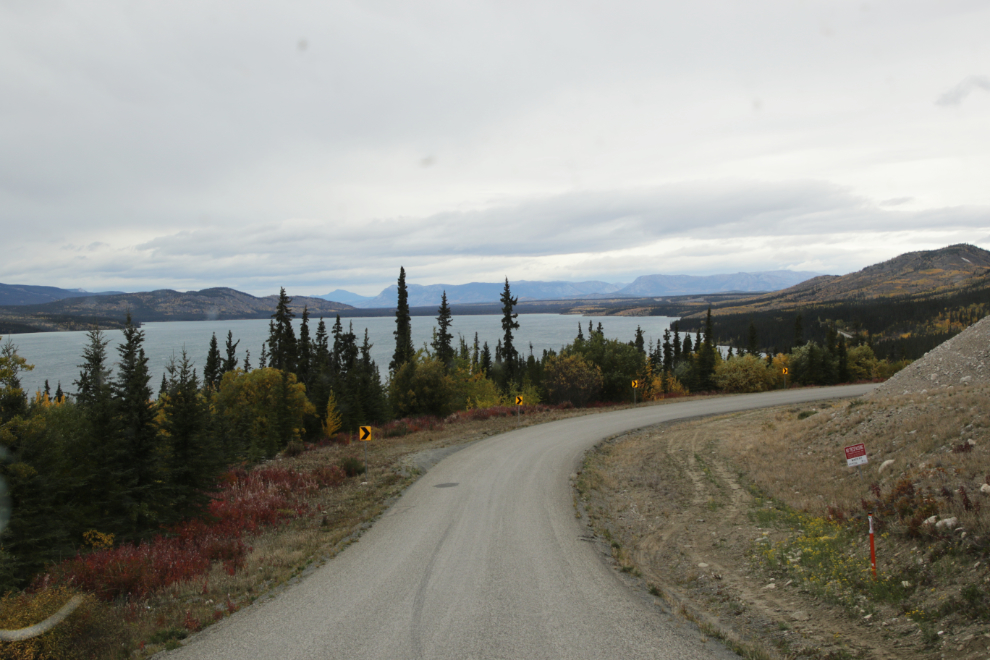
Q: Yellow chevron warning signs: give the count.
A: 4